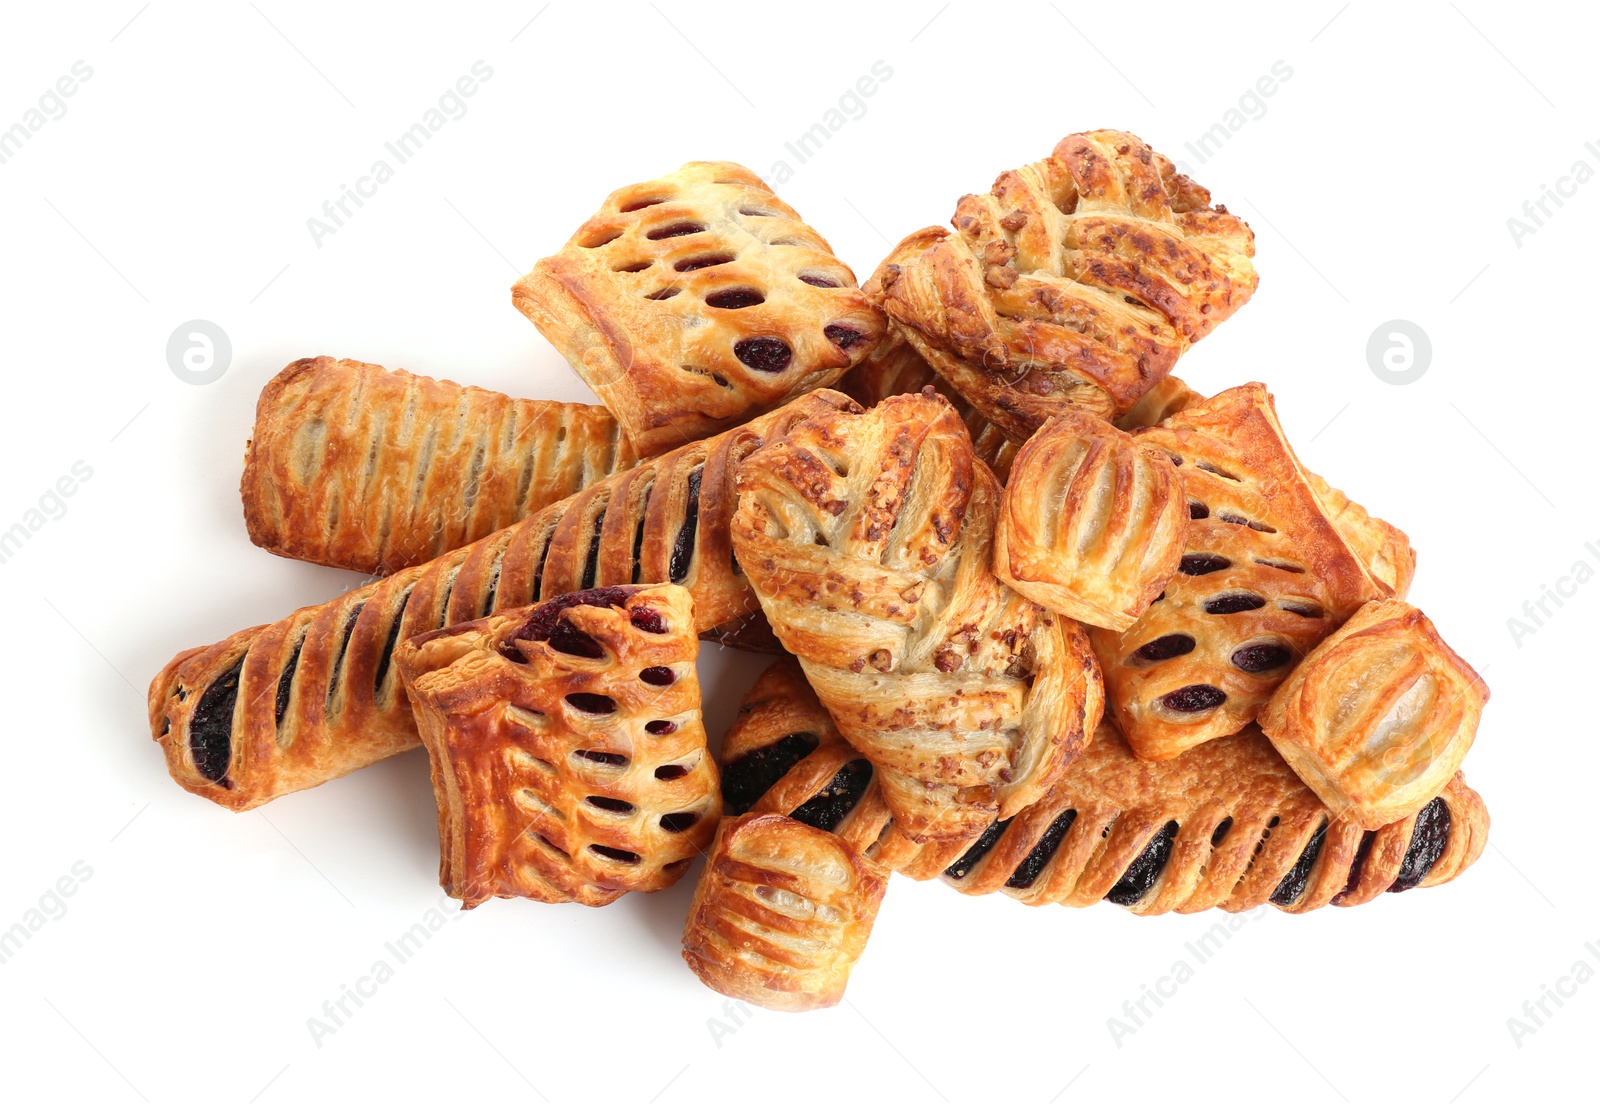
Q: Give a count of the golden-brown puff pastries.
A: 12